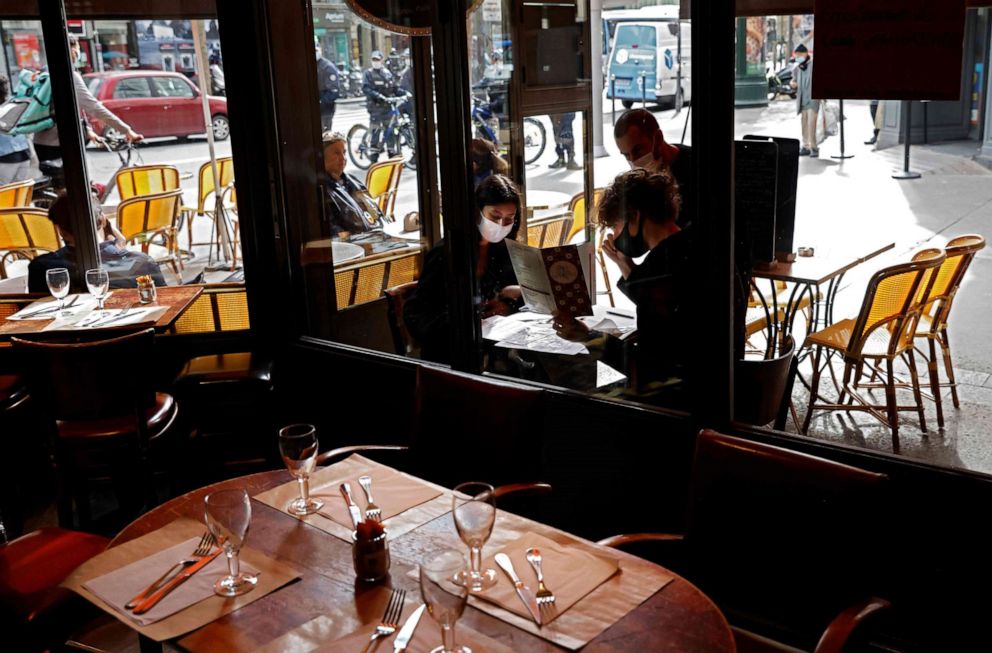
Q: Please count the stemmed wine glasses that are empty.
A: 6